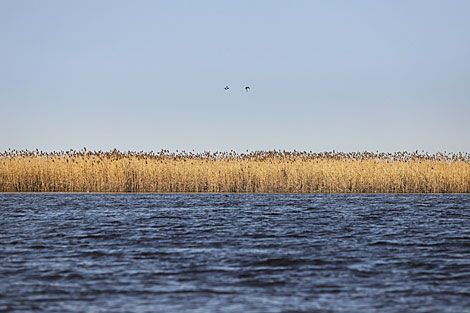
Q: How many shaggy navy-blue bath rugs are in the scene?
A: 0